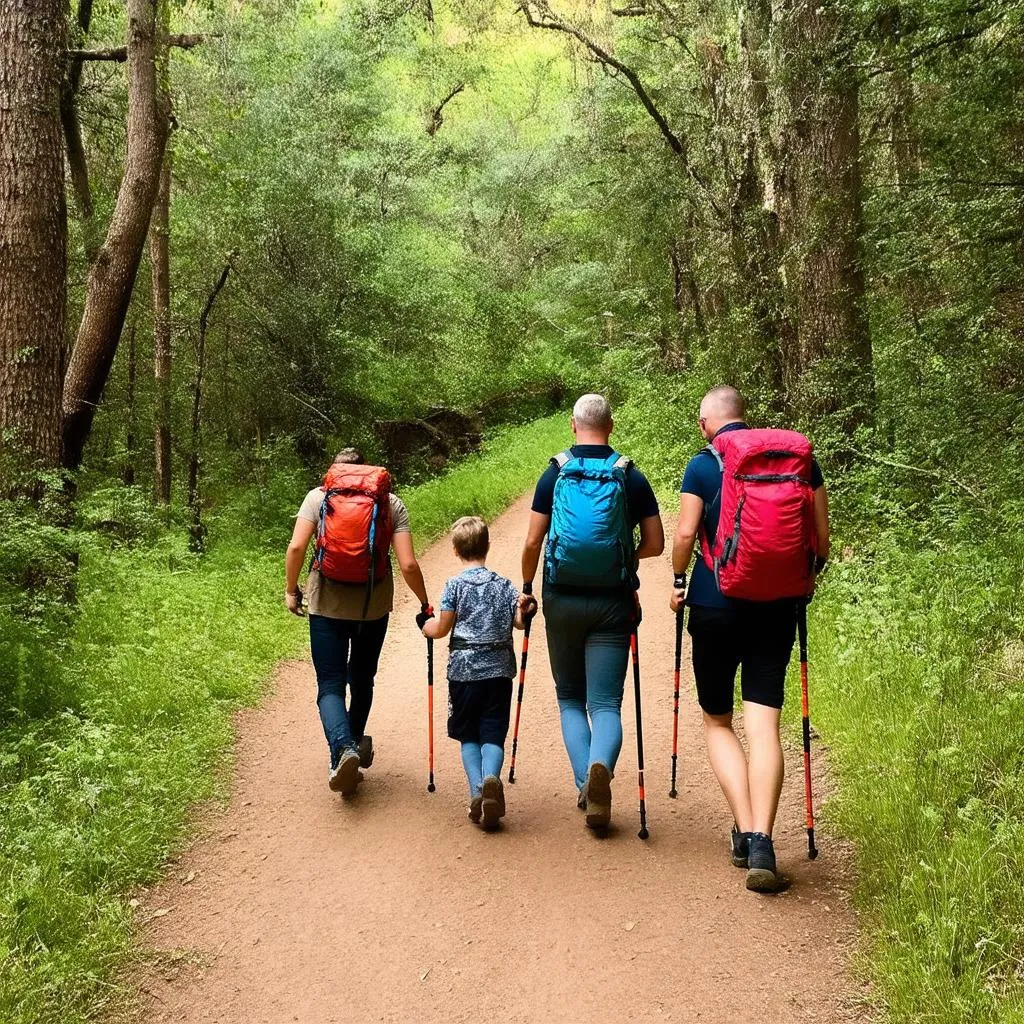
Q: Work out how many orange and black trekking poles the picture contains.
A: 5